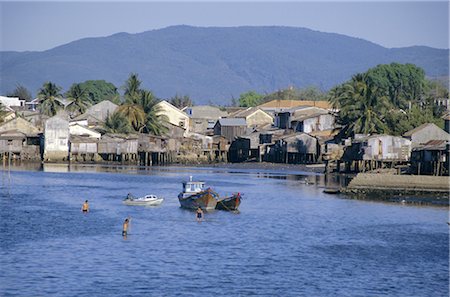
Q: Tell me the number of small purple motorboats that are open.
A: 0